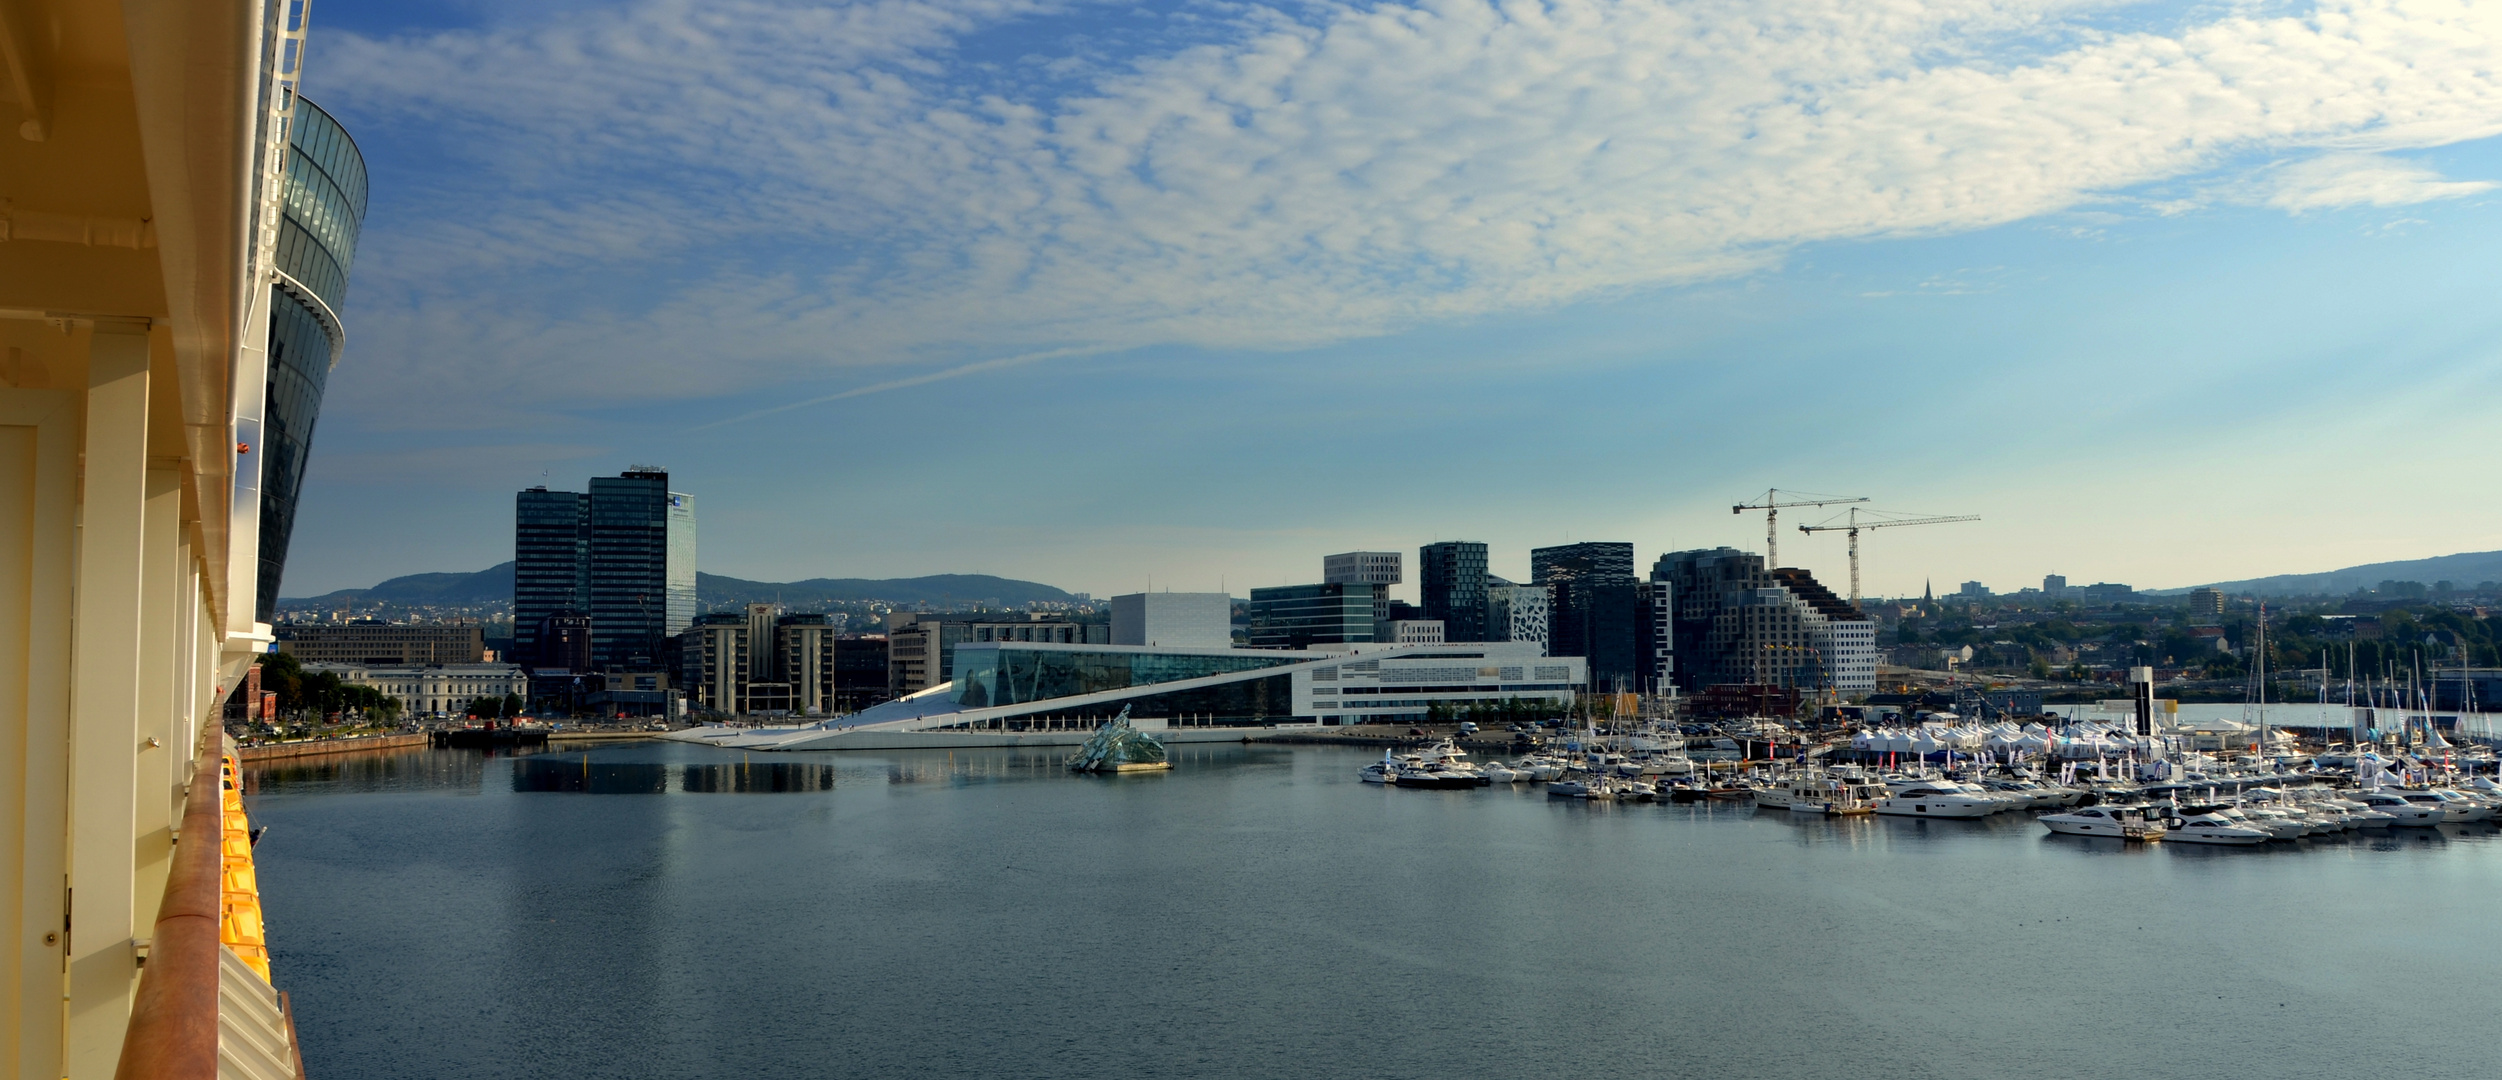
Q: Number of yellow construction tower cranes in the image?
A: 2